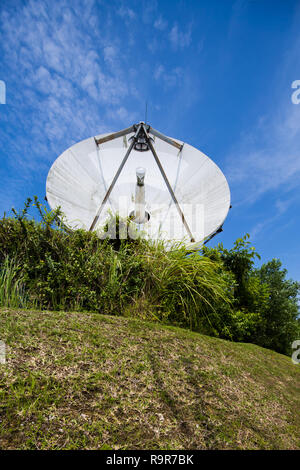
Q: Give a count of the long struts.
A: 2